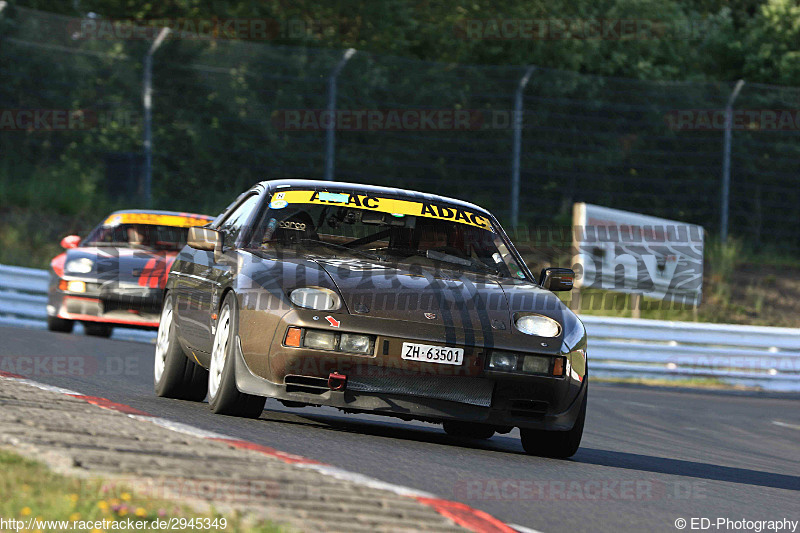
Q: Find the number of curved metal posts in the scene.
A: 4